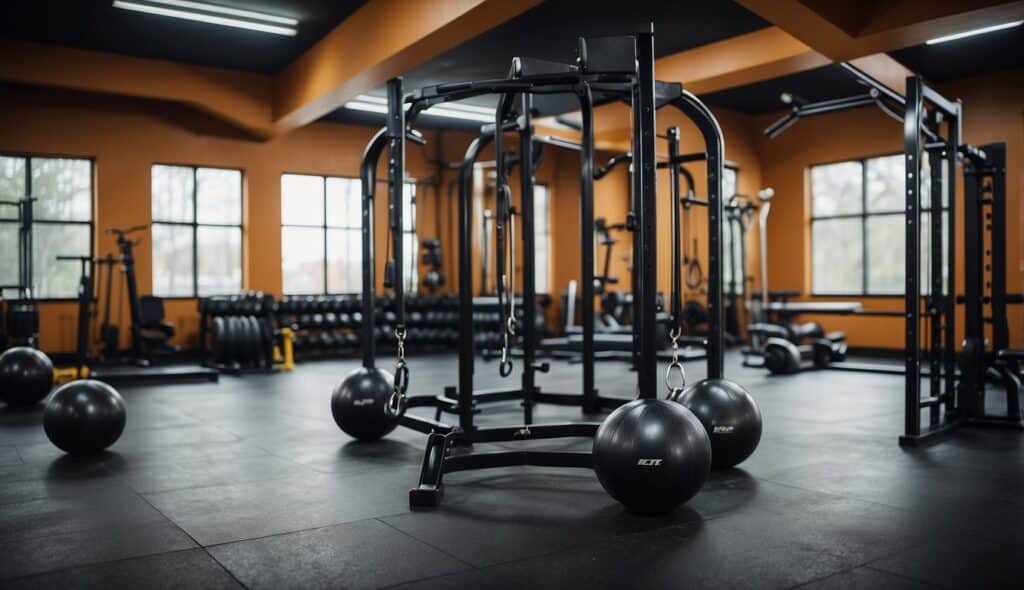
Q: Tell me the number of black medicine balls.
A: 5